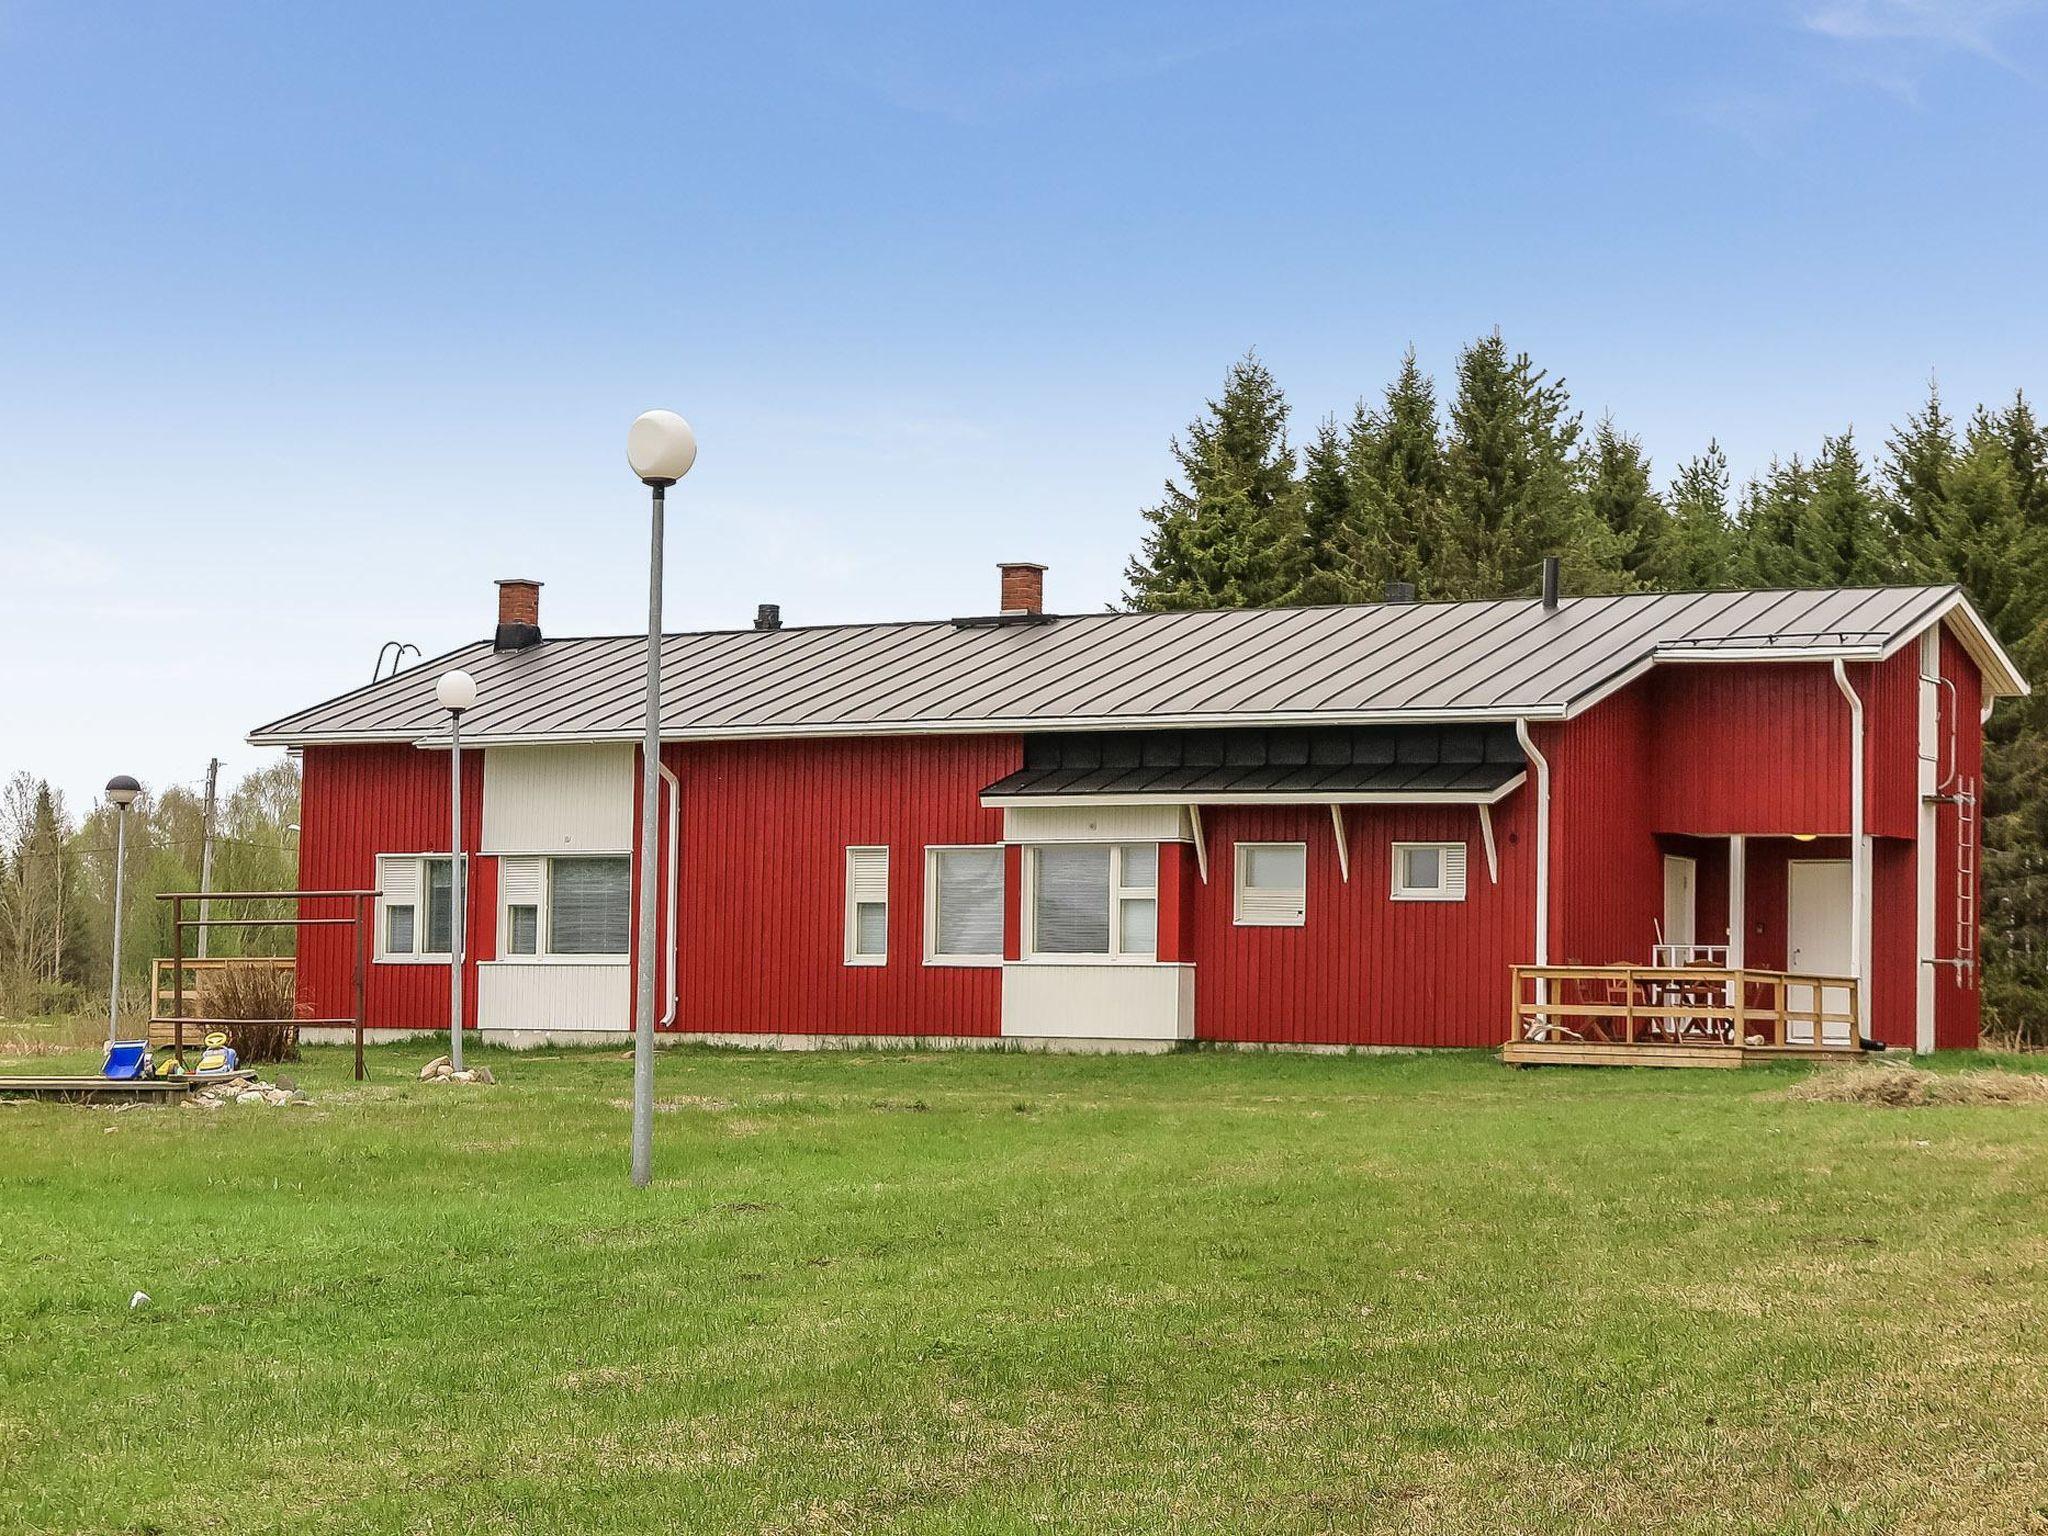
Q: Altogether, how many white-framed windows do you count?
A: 7